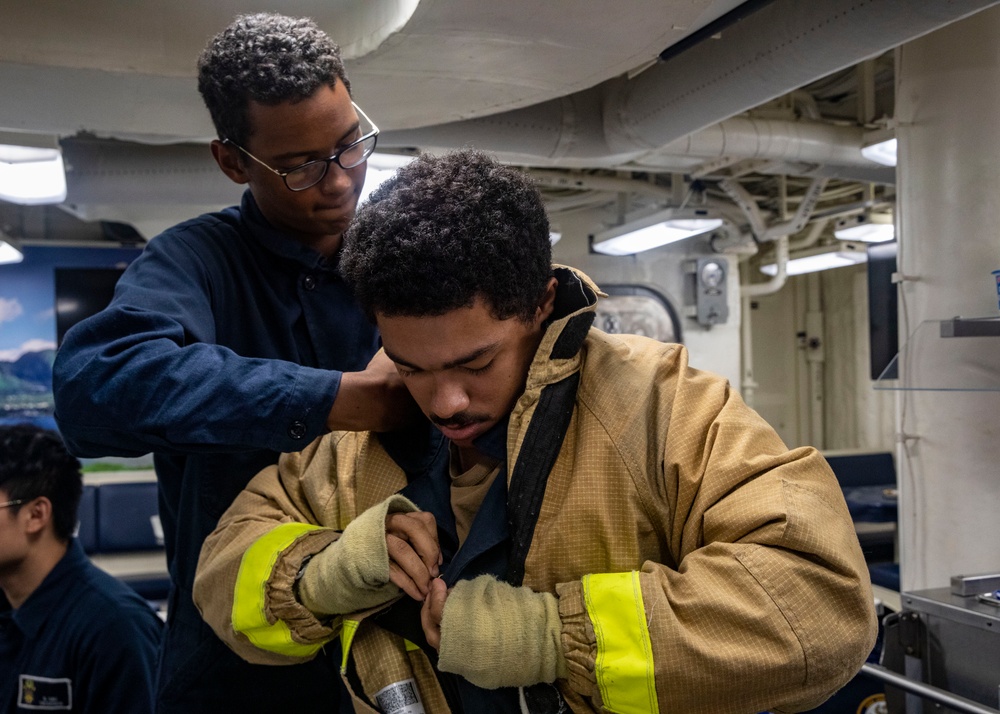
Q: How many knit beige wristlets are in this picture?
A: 2